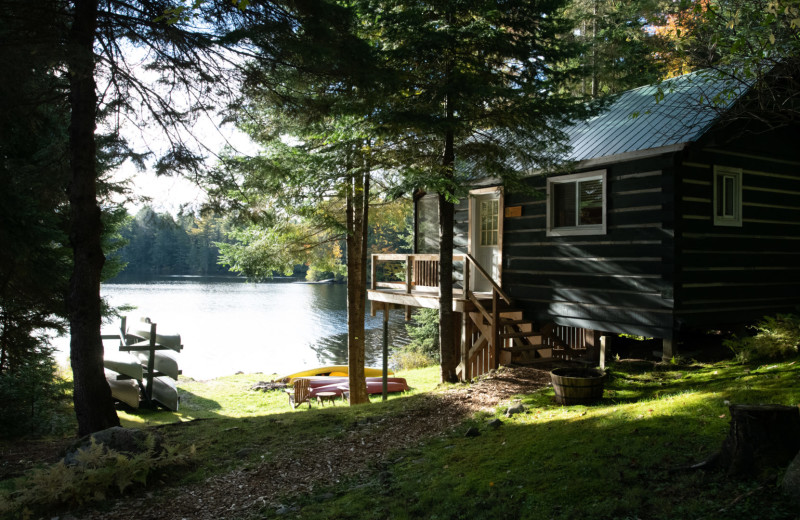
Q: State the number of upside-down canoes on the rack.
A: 5